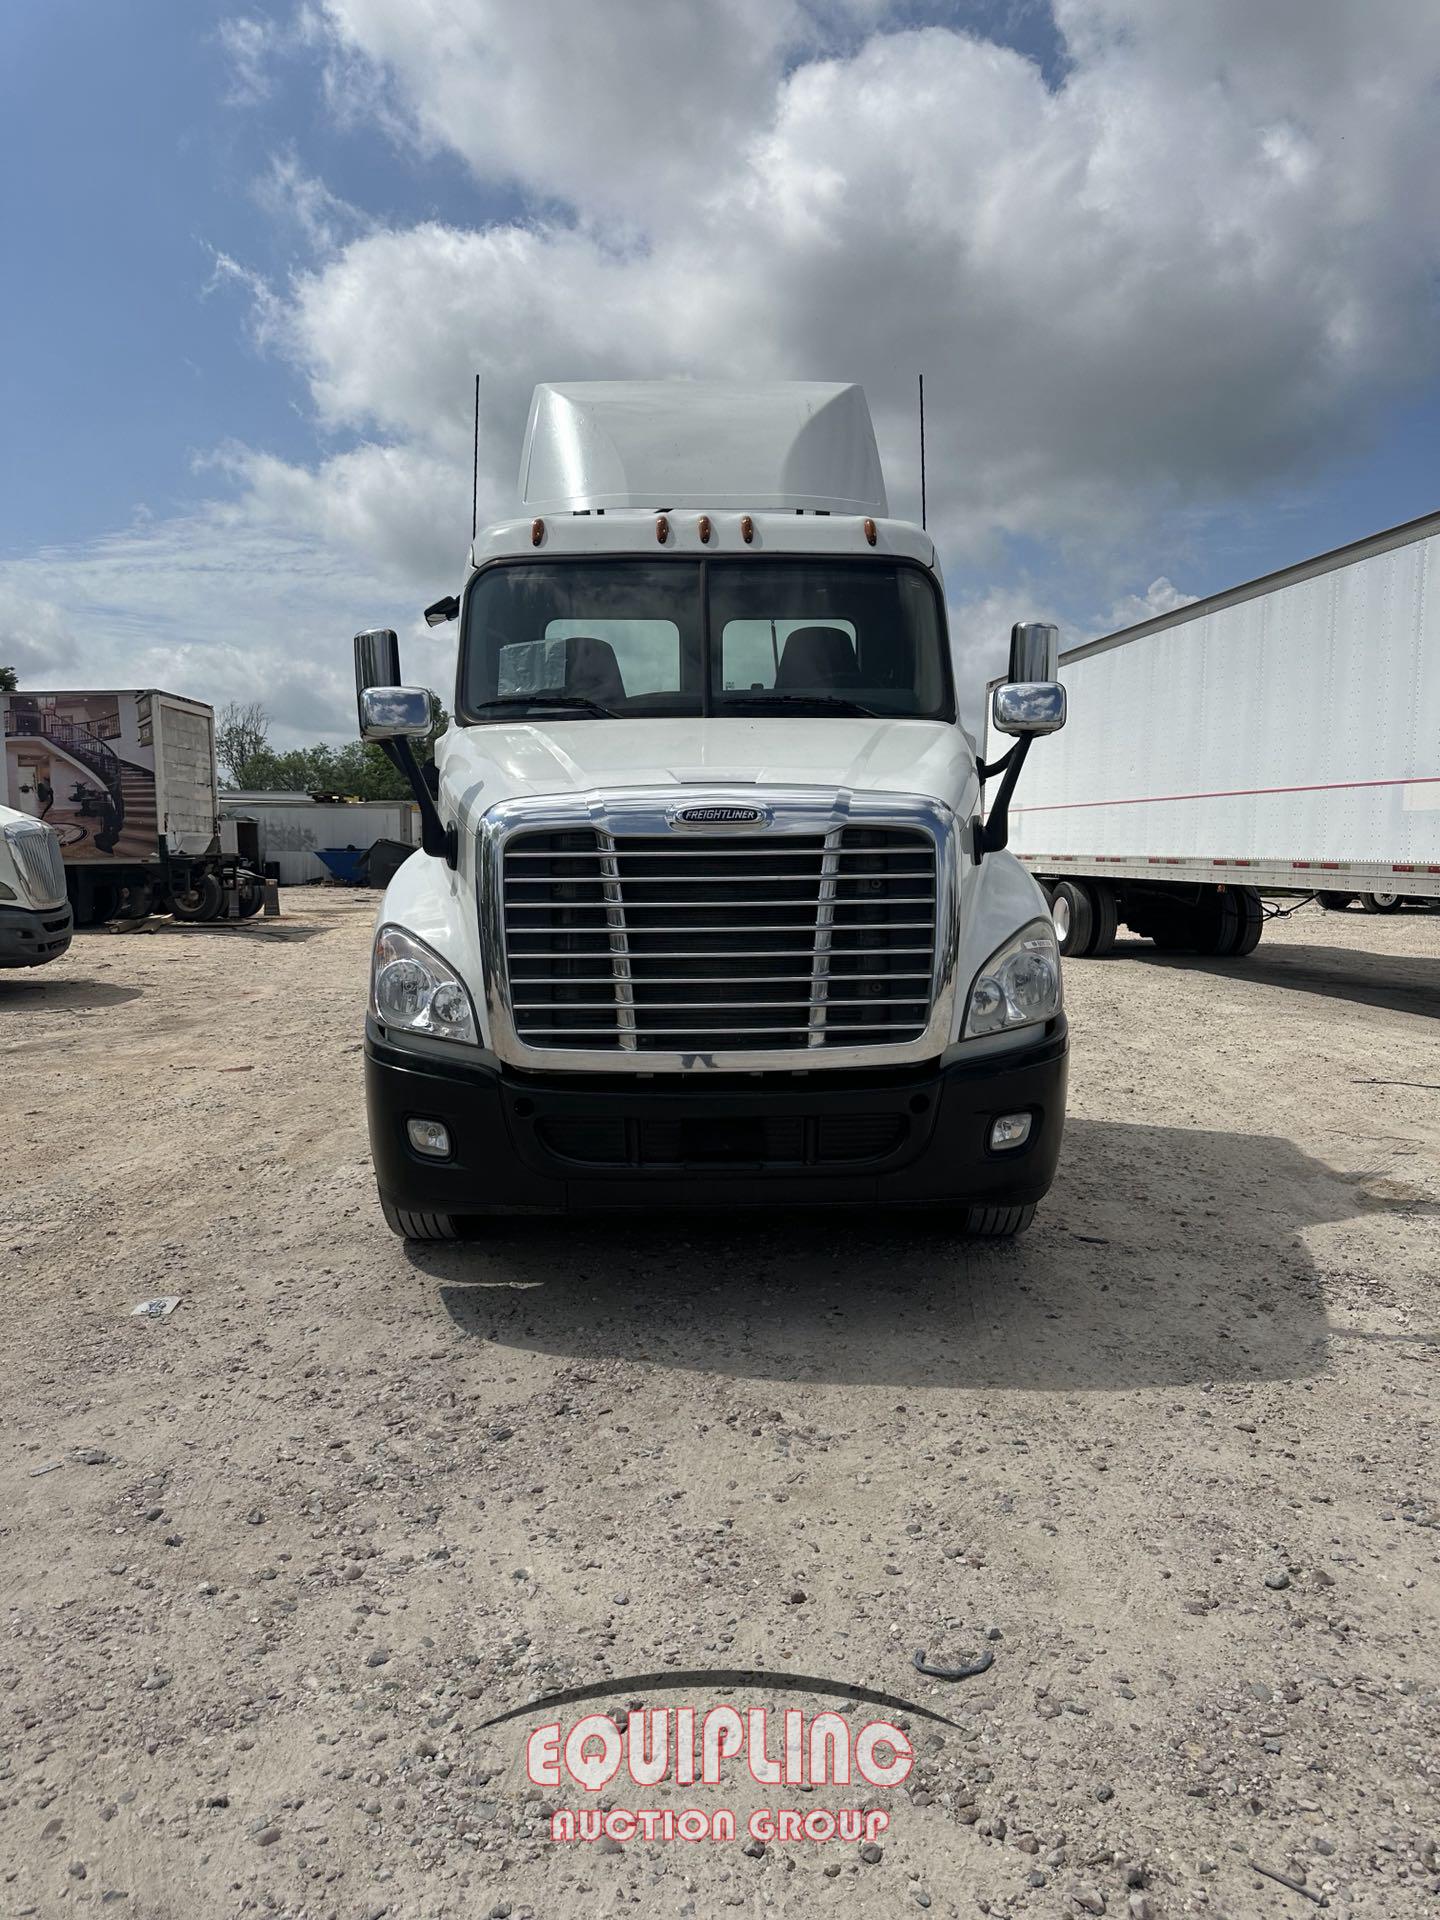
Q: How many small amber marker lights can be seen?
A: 5